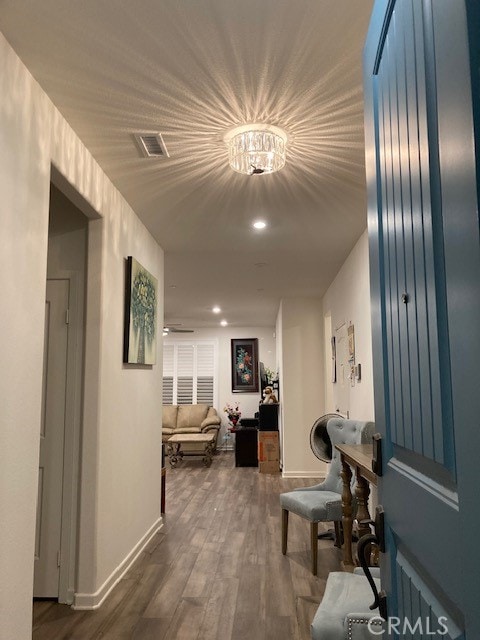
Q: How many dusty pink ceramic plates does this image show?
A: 0